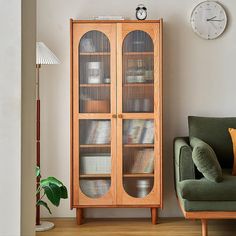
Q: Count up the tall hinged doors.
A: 2